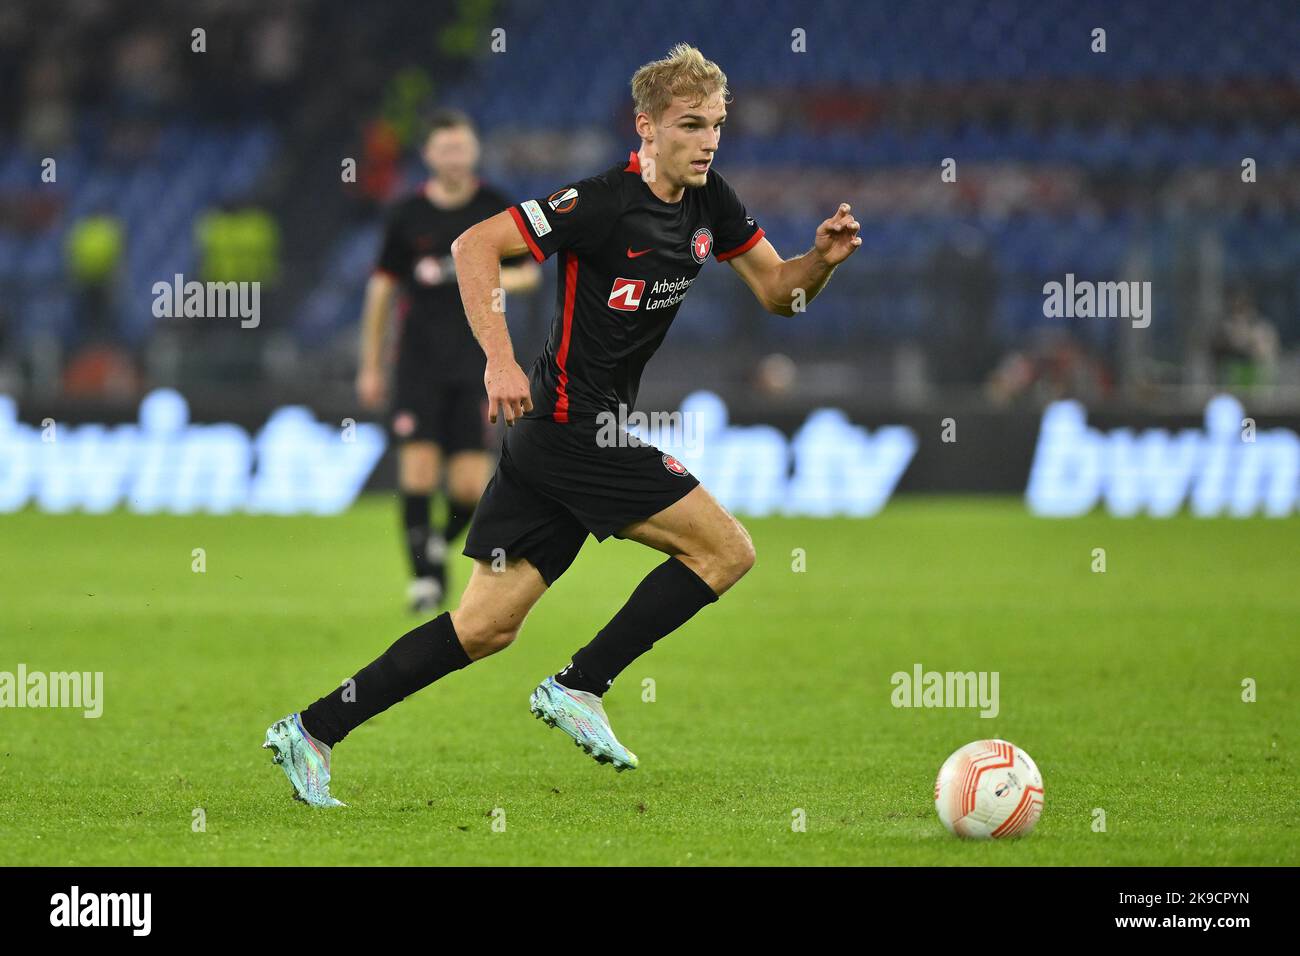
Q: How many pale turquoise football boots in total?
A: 2